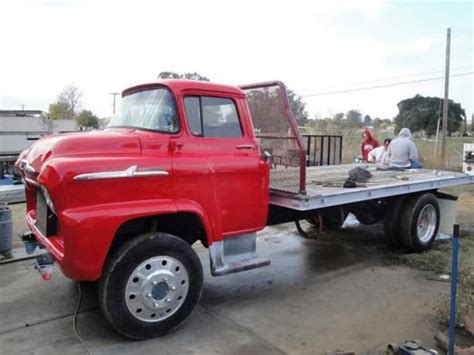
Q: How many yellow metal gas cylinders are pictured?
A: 0